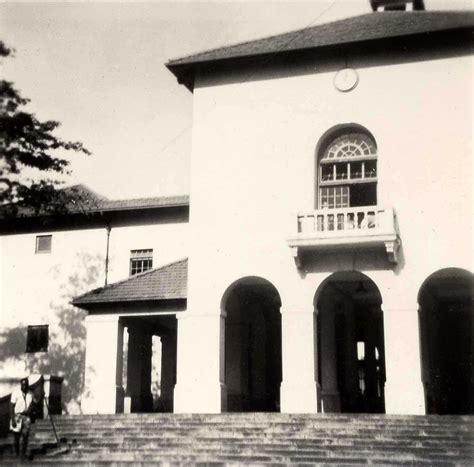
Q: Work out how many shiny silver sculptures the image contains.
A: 0